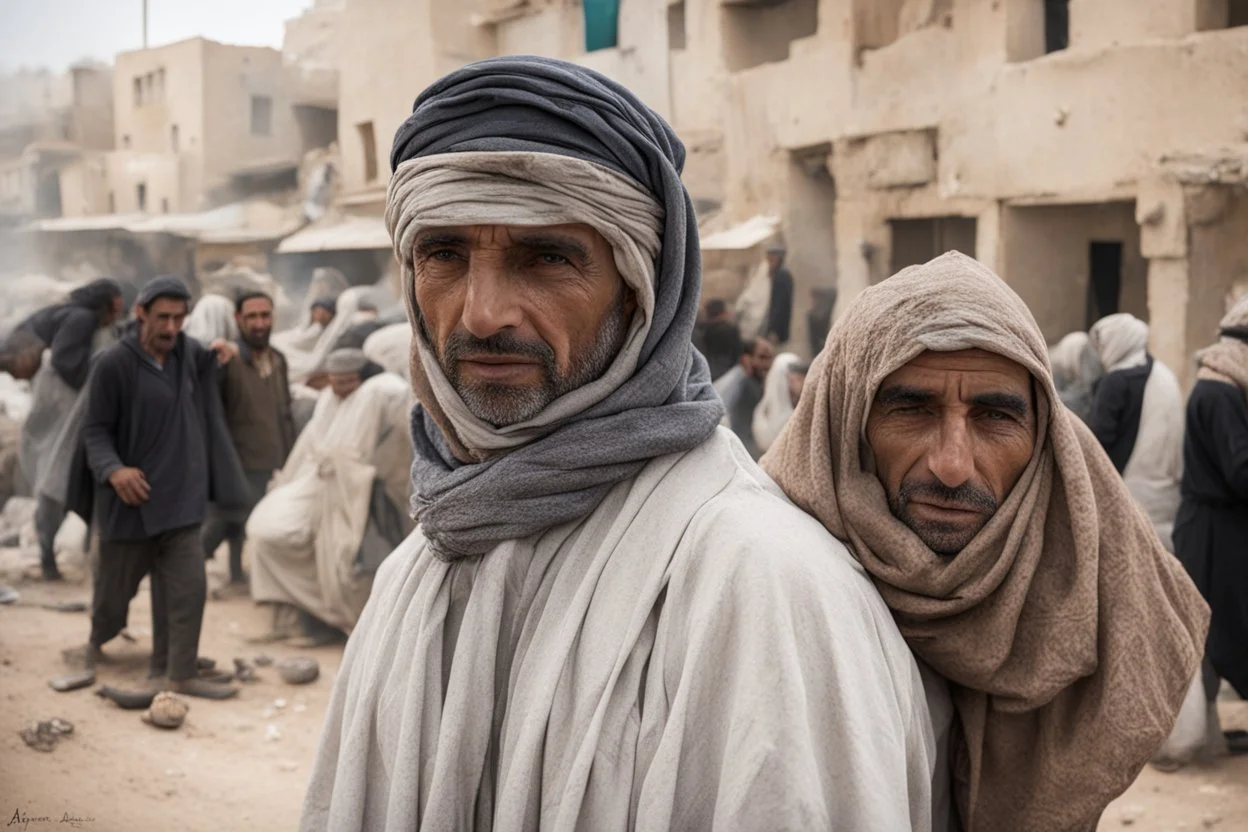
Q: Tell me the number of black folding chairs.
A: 0